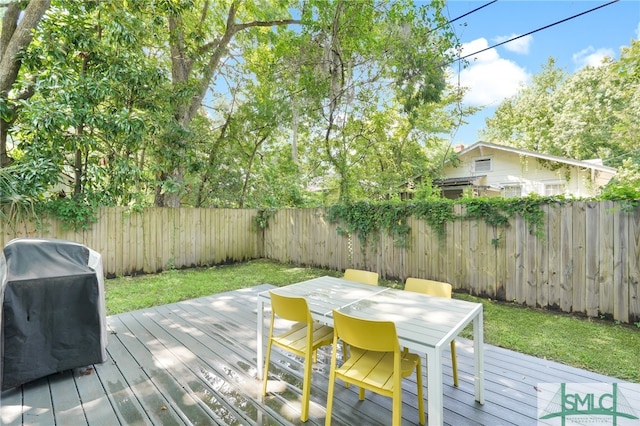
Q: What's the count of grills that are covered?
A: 1